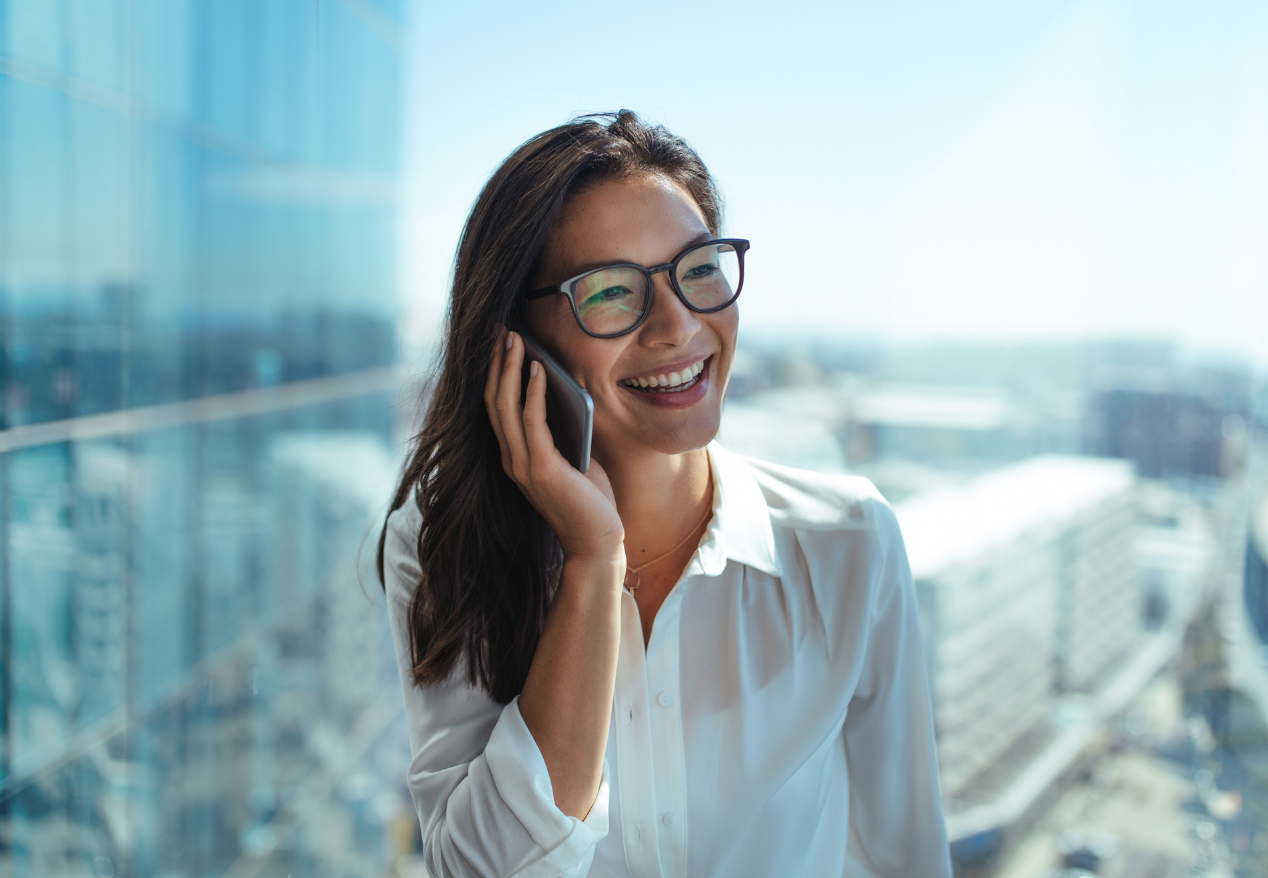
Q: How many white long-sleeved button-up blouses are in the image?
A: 1